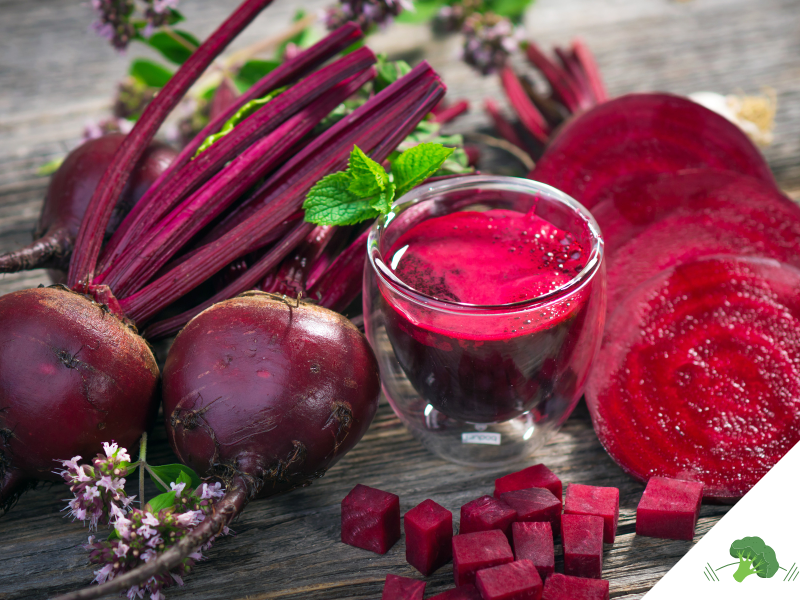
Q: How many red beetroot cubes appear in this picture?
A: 14